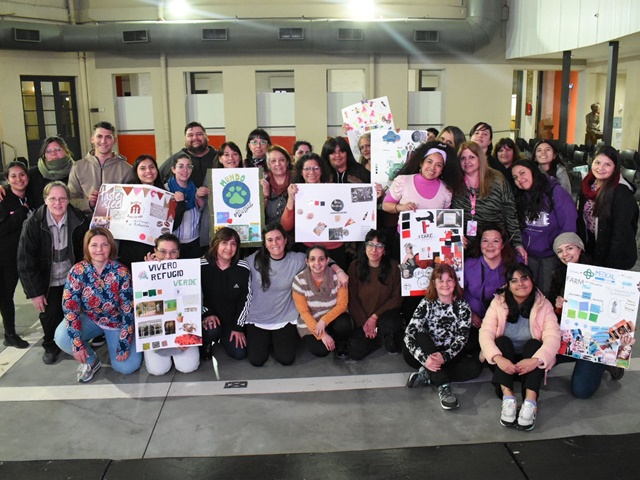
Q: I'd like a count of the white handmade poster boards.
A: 8